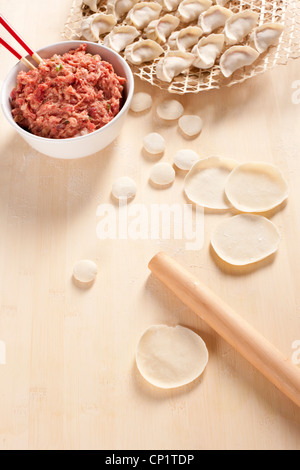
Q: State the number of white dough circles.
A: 12